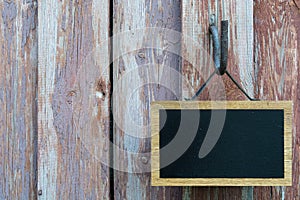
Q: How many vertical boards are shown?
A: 5